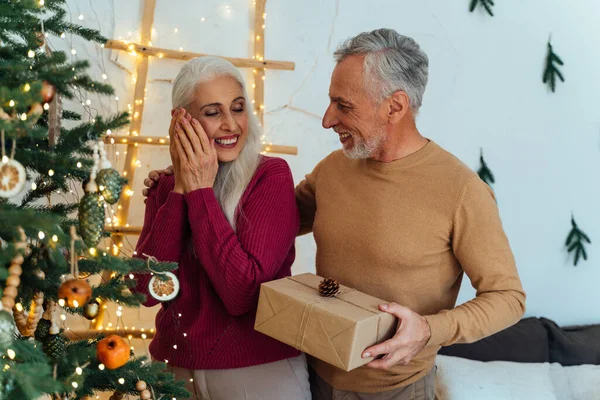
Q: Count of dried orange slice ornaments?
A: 2